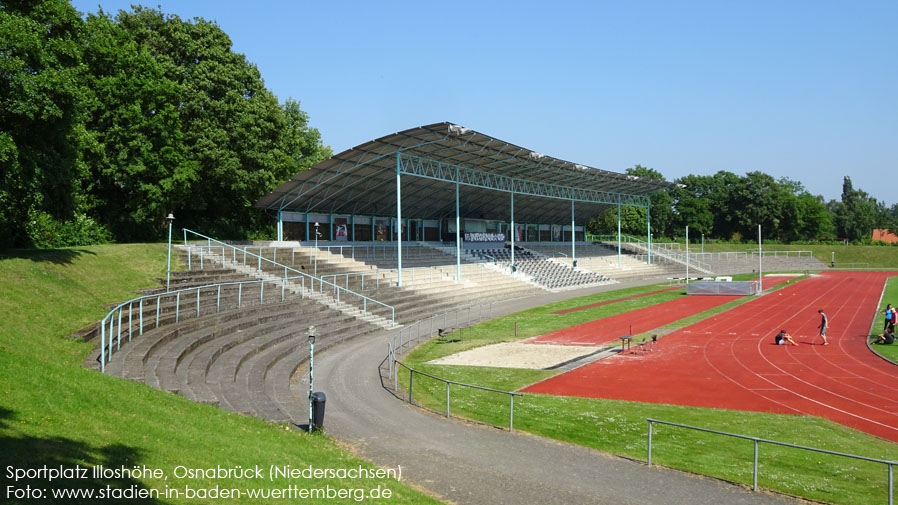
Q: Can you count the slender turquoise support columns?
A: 6